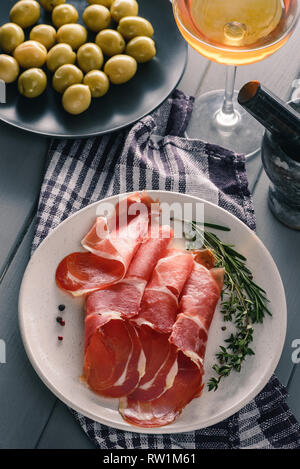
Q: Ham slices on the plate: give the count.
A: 4